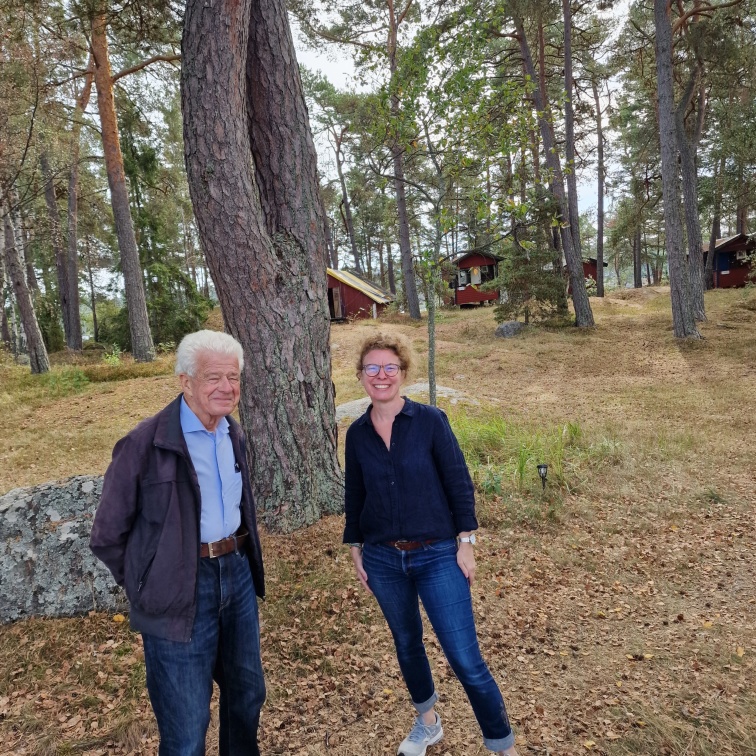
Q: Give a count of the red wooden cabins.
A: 4